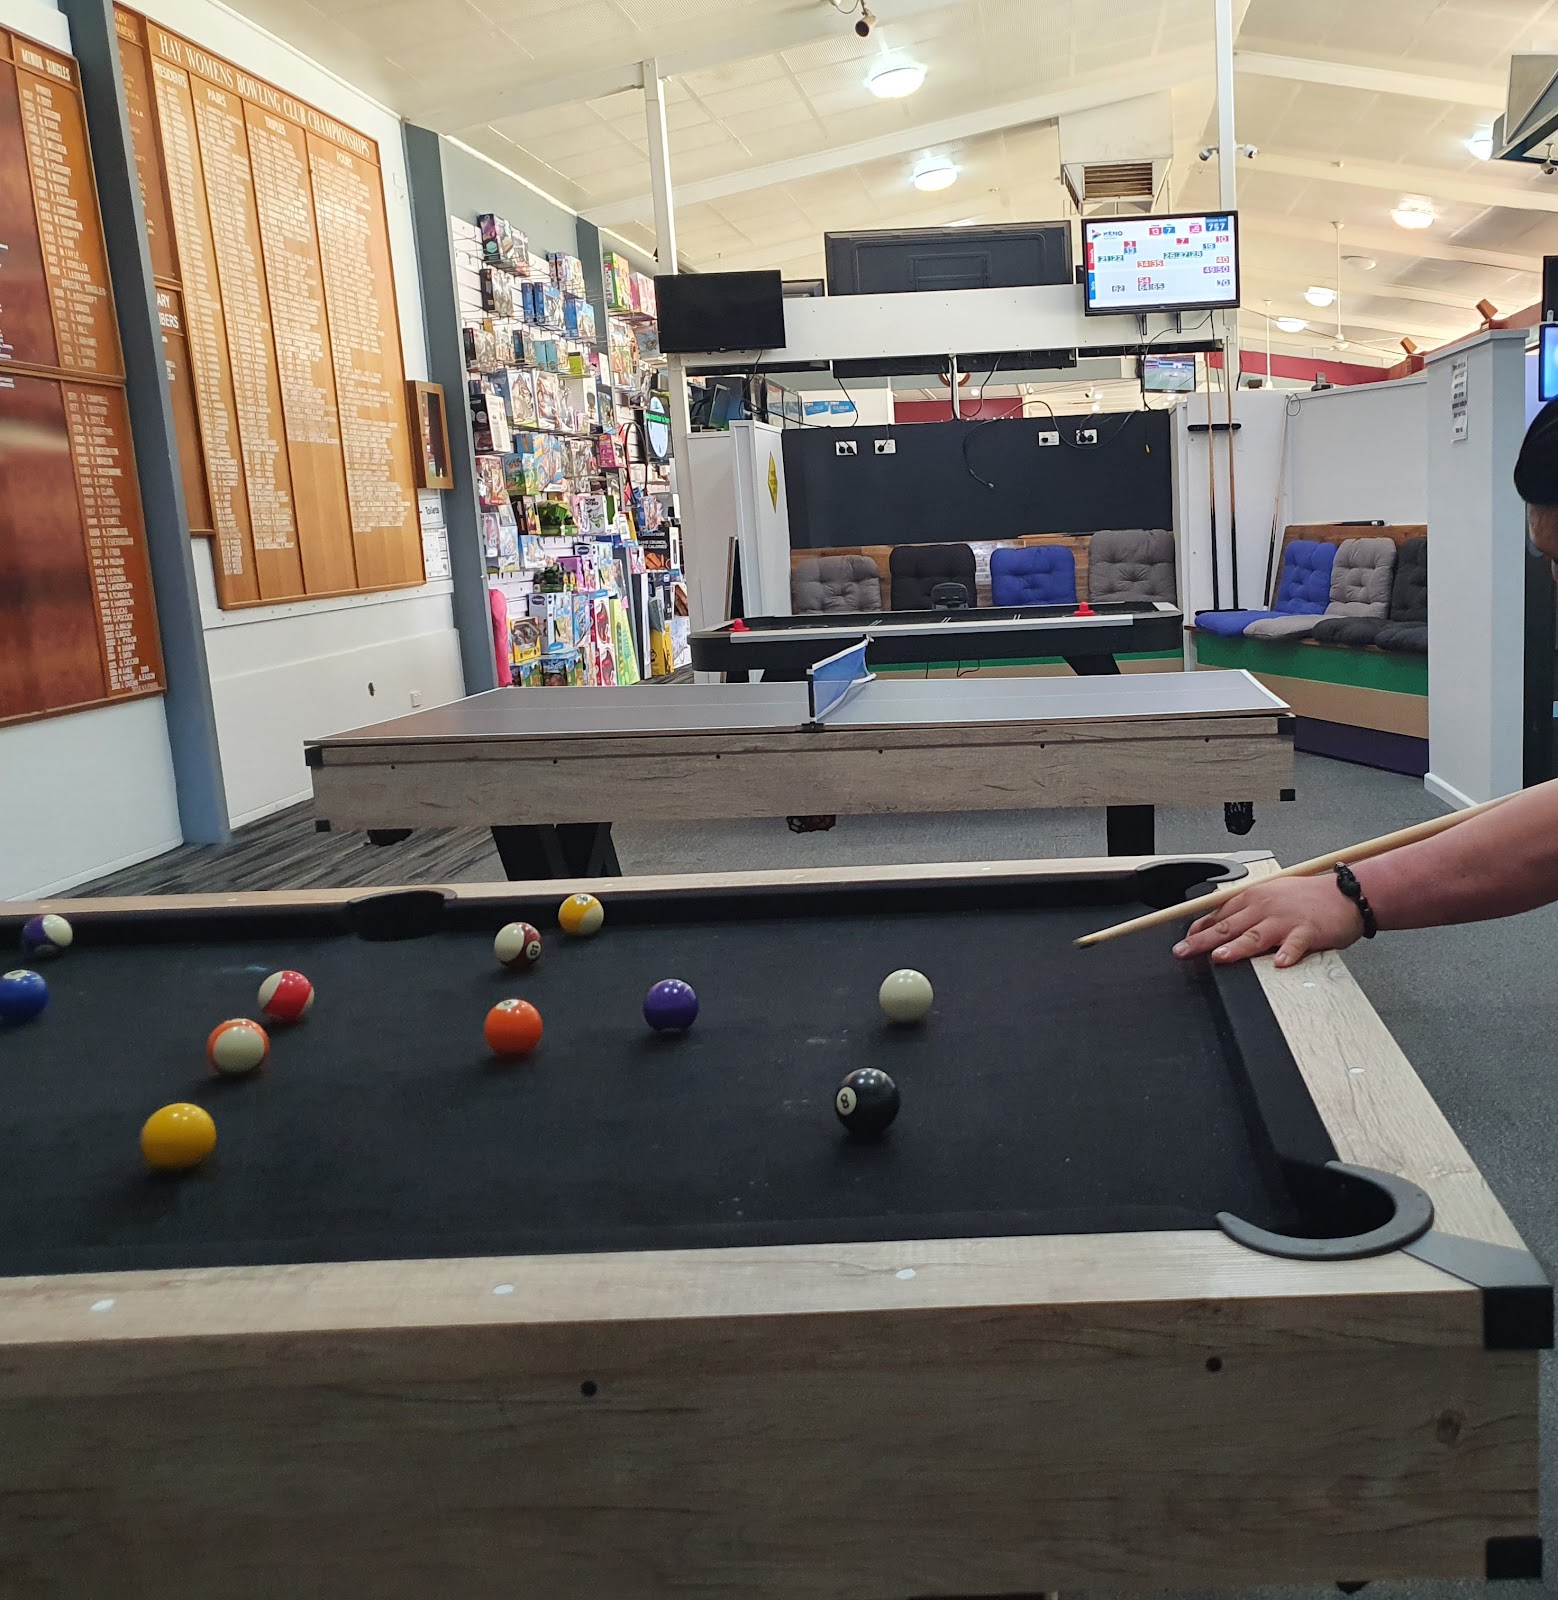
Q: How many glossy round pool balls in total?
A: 11